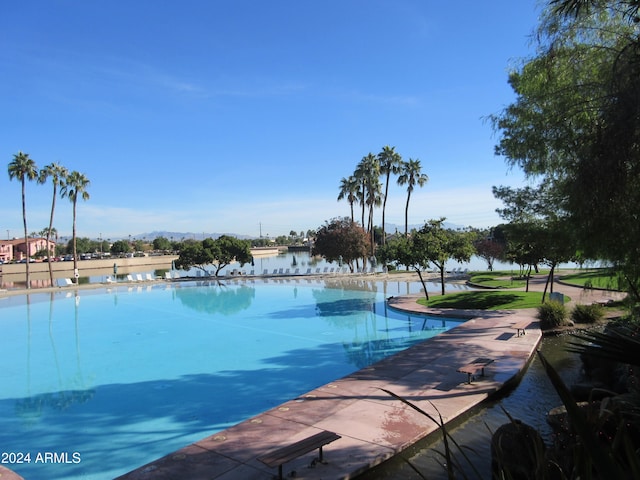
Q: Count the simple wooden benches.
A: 3